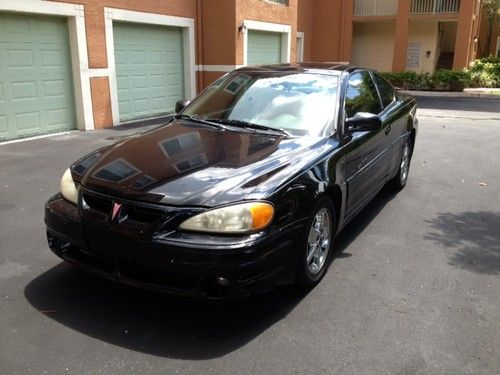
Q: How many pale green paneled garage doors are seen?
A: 3